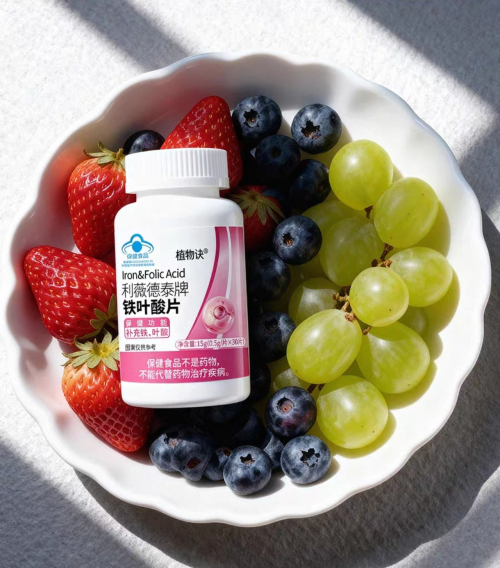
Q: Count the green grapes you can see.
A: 12